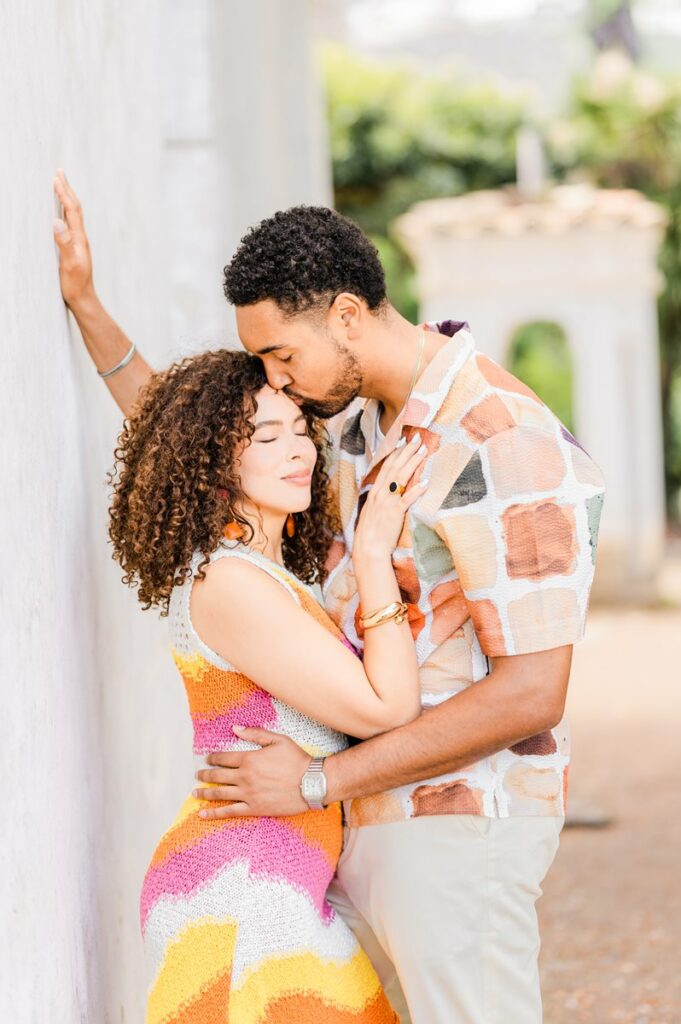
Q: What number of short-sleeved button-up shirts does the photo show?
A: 1